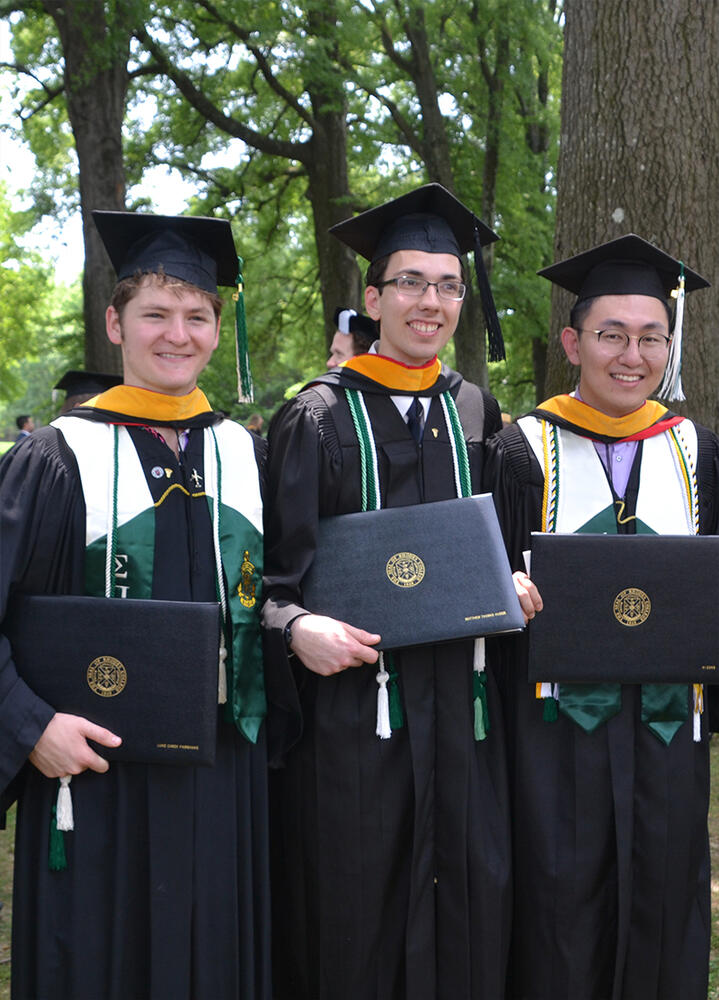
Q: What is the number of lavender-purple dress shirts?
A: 1